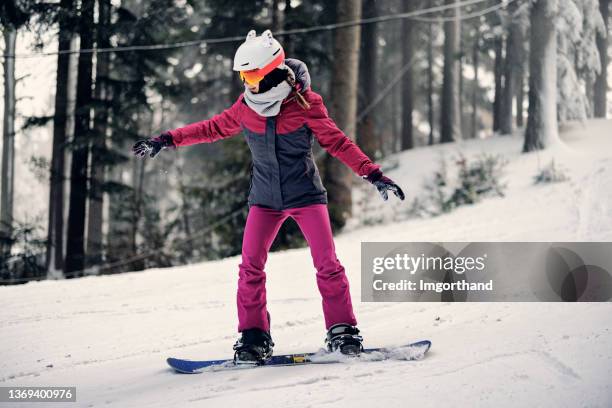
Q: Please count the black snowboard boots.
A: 2